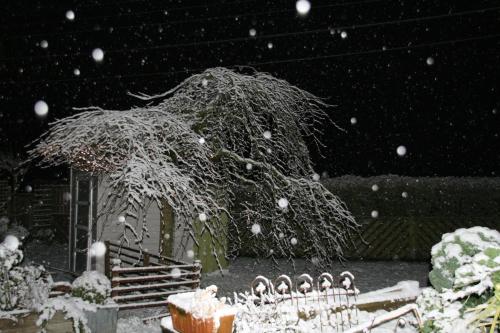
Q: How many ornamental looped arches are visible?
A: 5